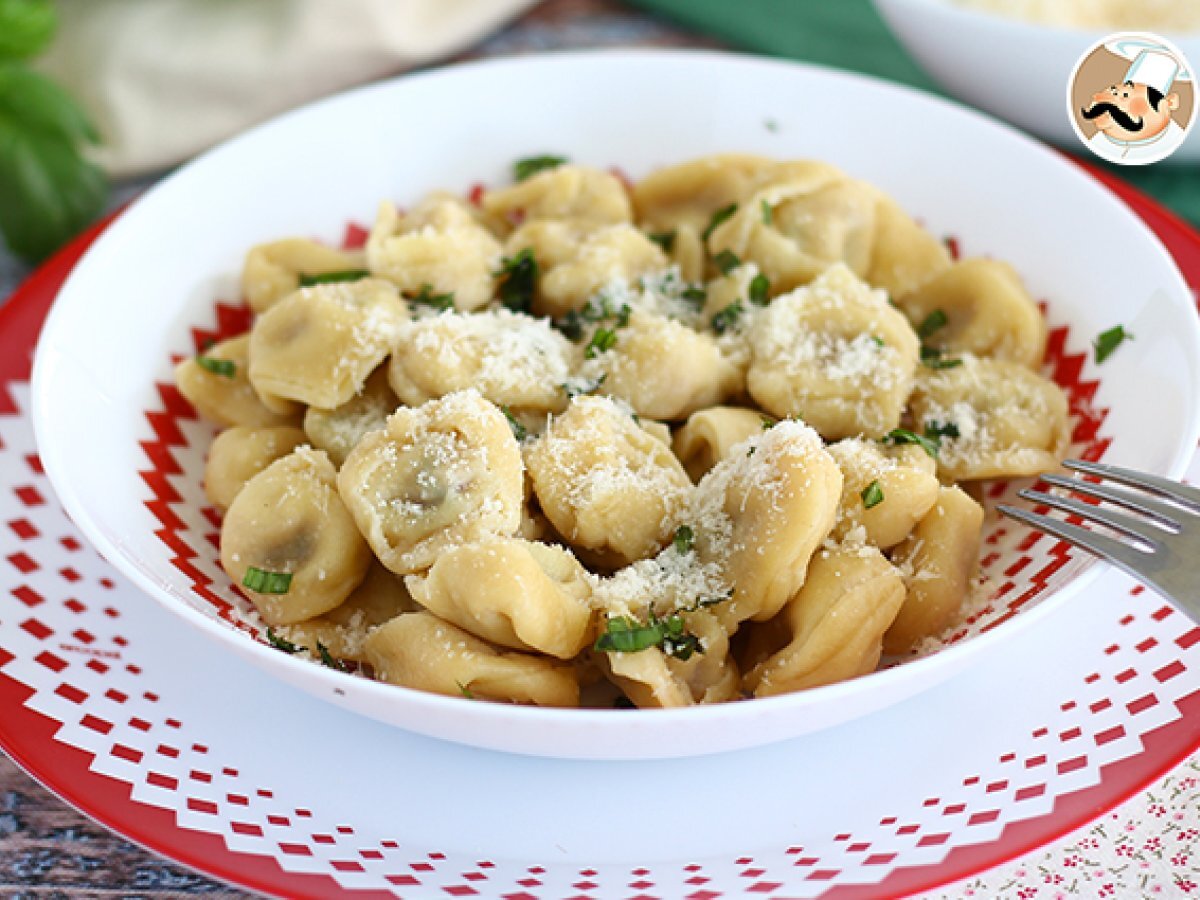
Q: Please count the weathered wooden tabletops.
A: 1